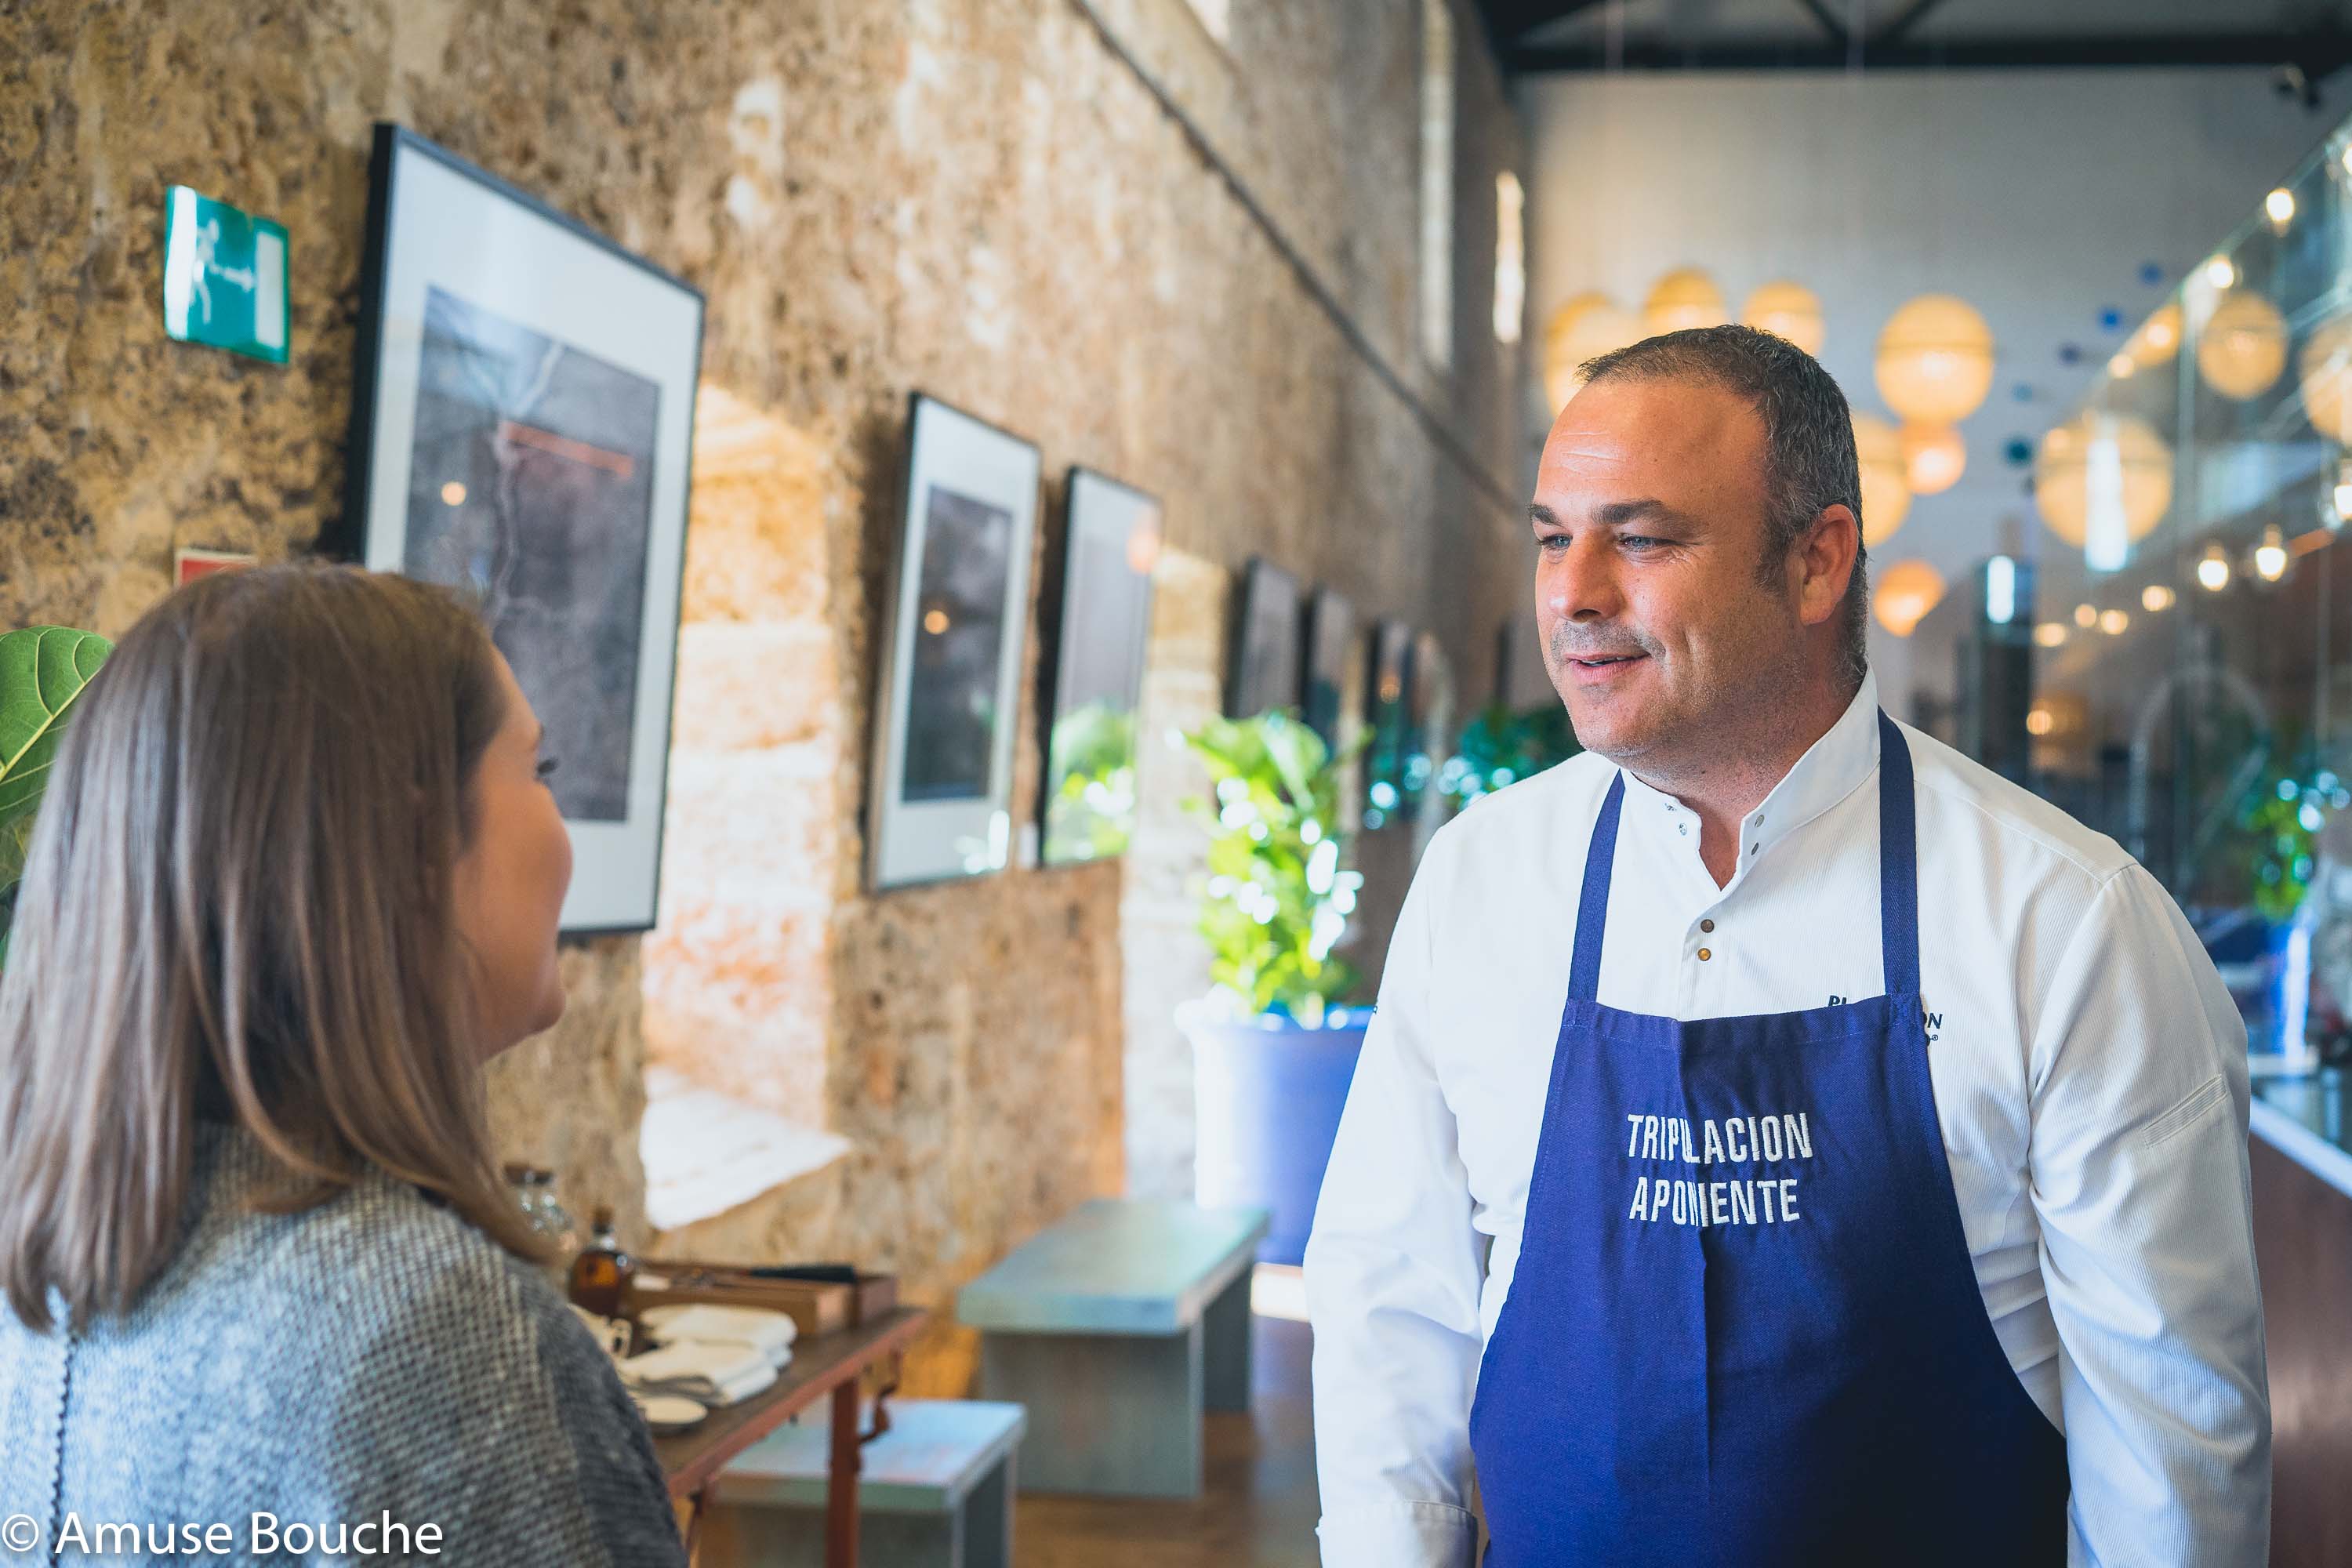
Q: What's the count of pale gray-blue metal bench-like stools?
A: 2